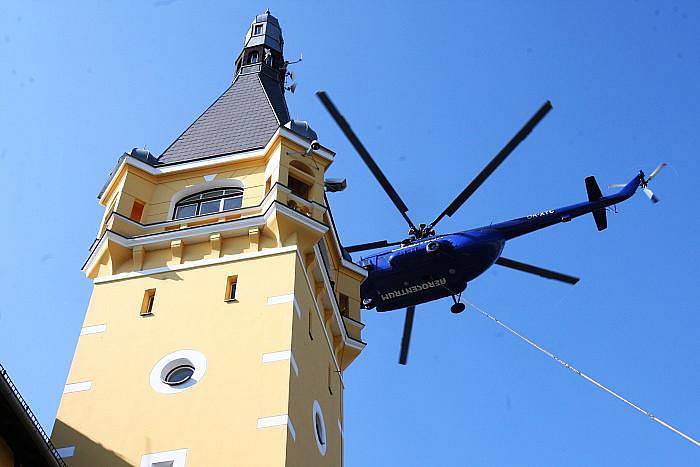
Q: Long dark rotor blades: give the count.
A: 5